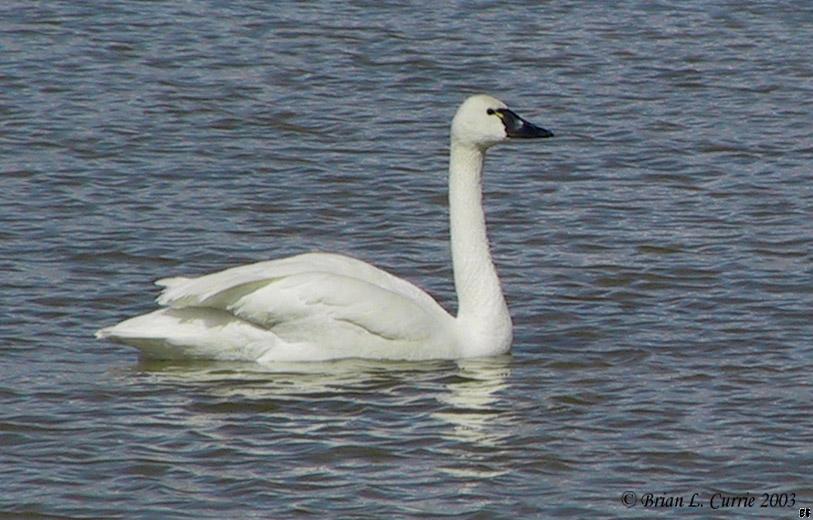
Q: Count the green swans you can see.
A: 0